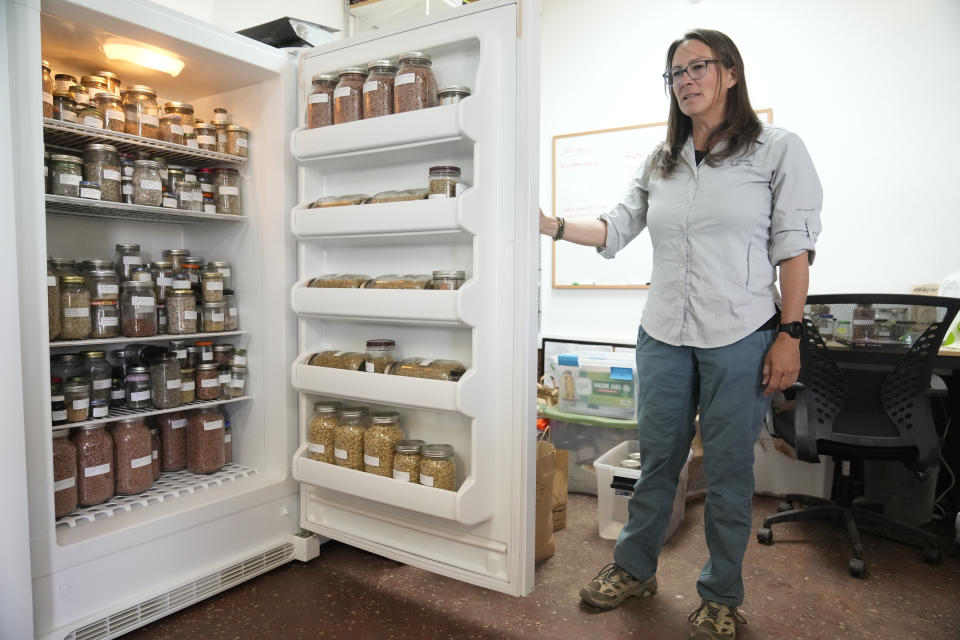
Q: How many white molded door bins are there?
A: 5